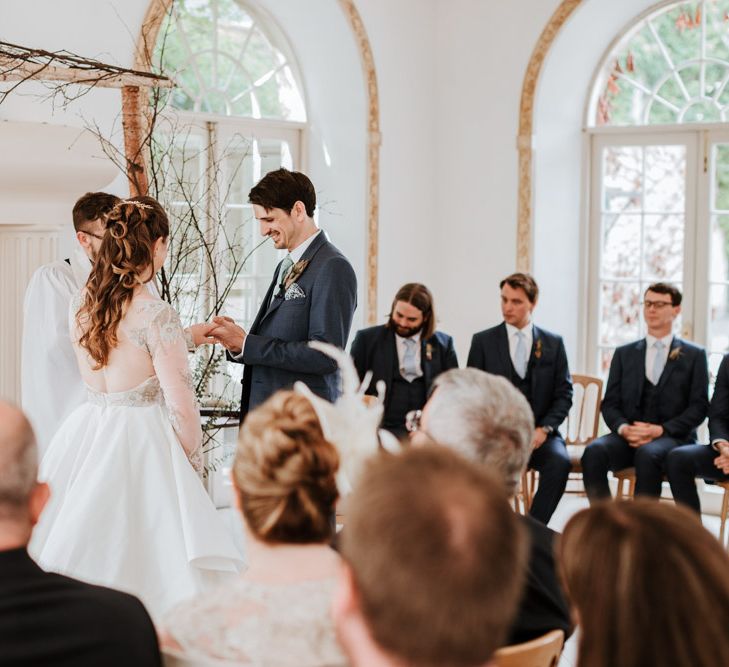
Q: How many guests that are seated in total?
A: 9